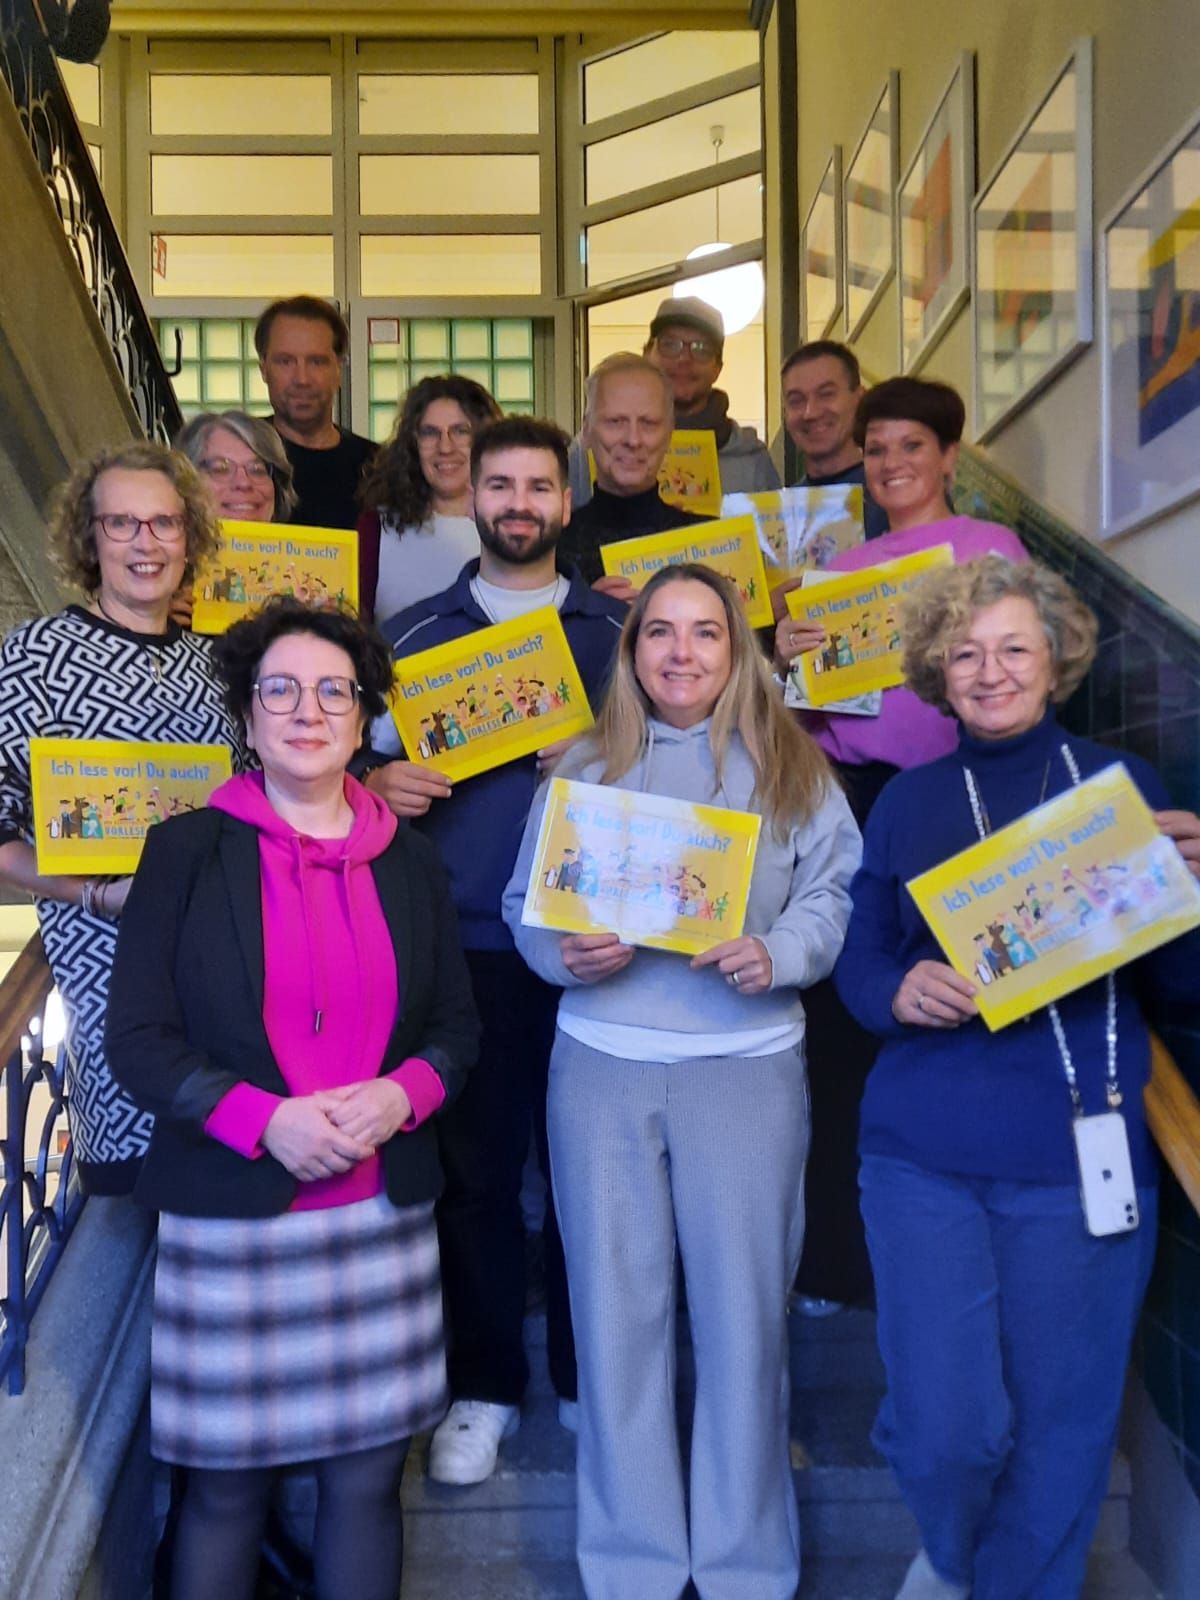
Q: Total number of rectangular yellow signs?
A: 9